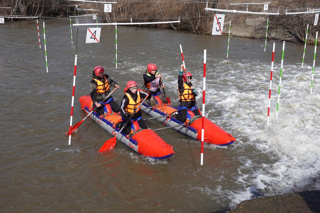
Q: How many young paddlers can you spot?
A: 4